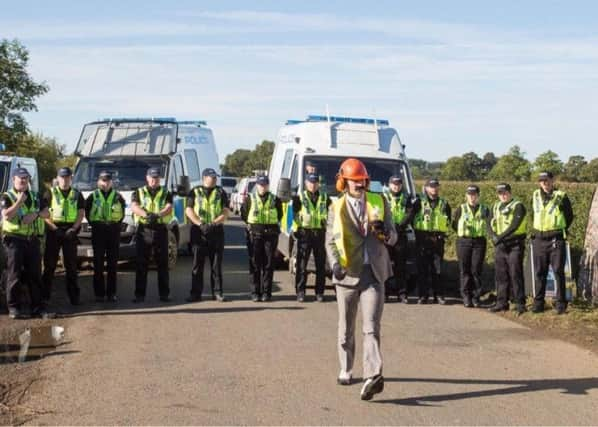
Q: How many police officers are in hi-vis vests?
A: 12